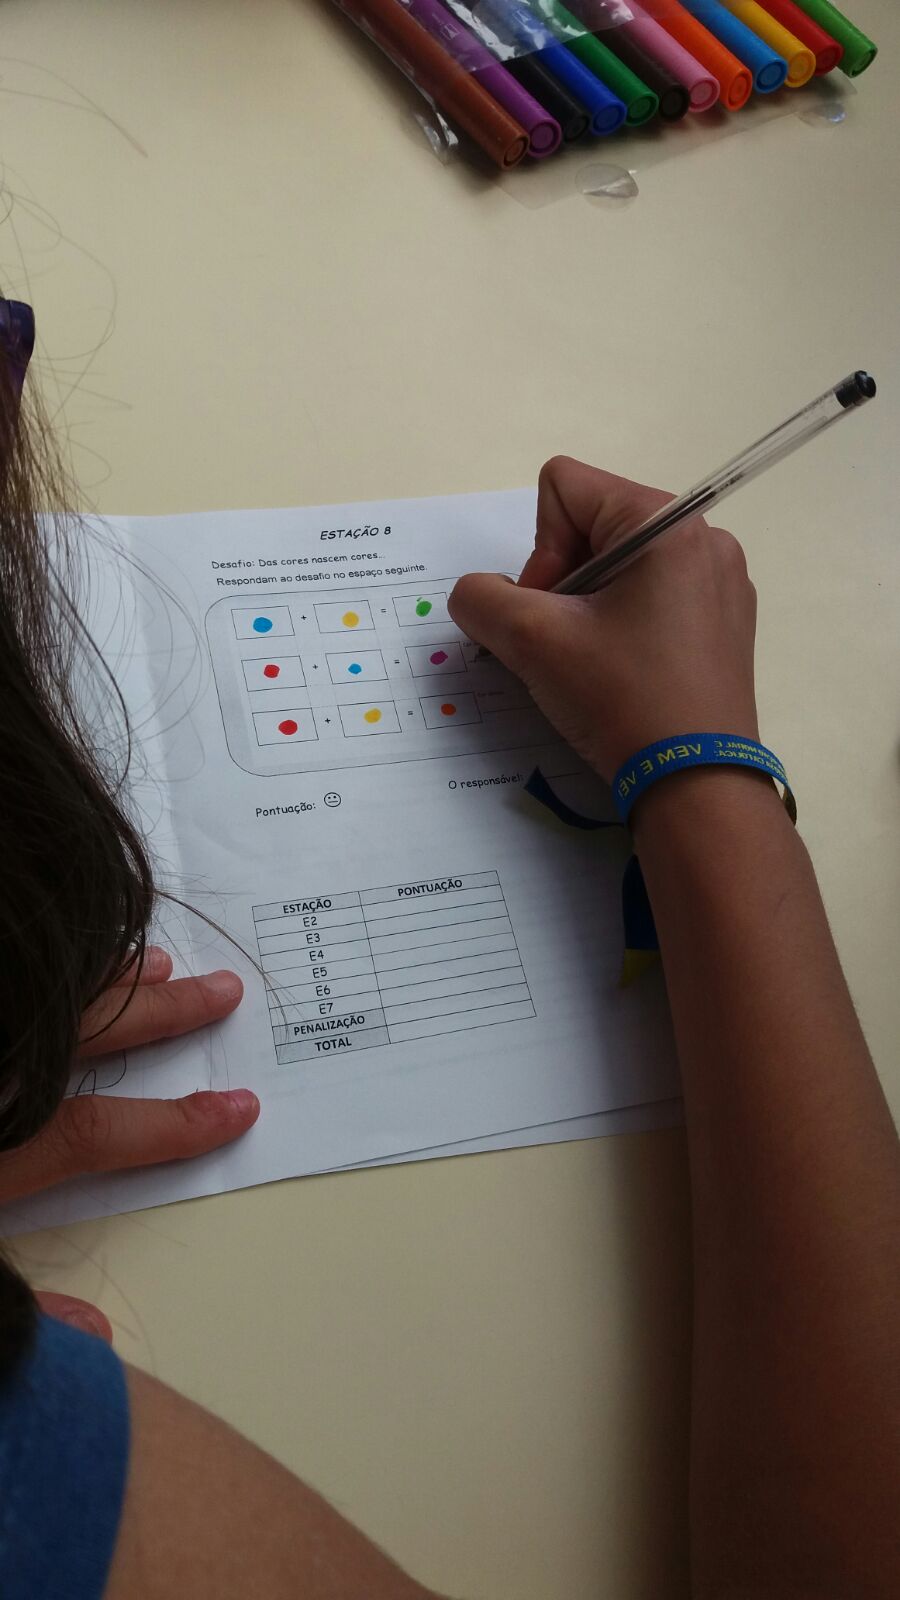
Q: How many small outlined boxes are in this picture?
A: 9